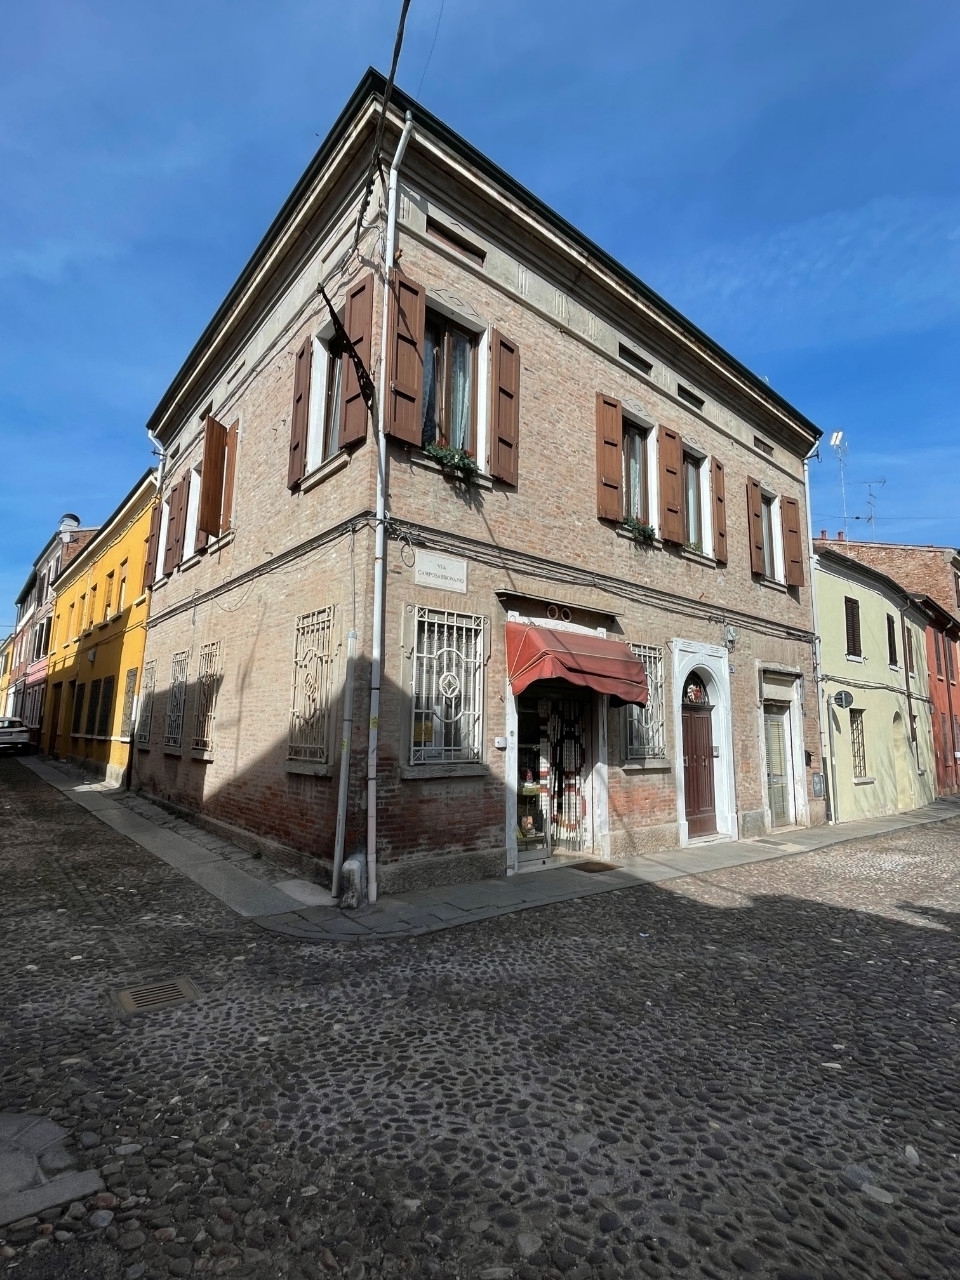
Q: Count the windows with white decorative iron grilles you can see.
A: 6